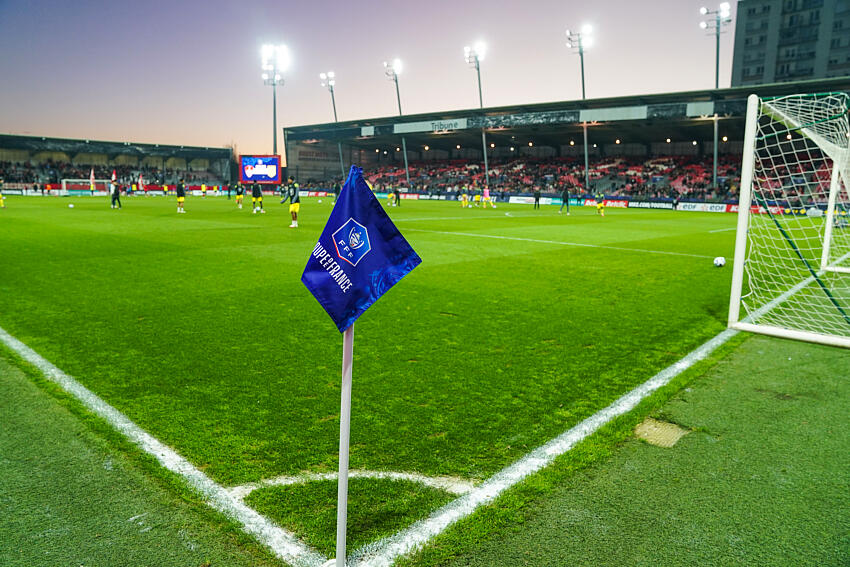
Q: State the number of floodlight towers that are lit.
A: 6